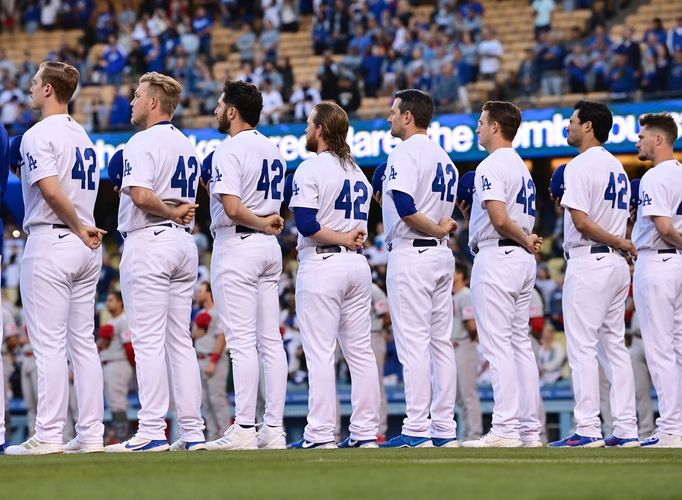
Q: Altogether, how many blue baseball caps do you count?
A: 8